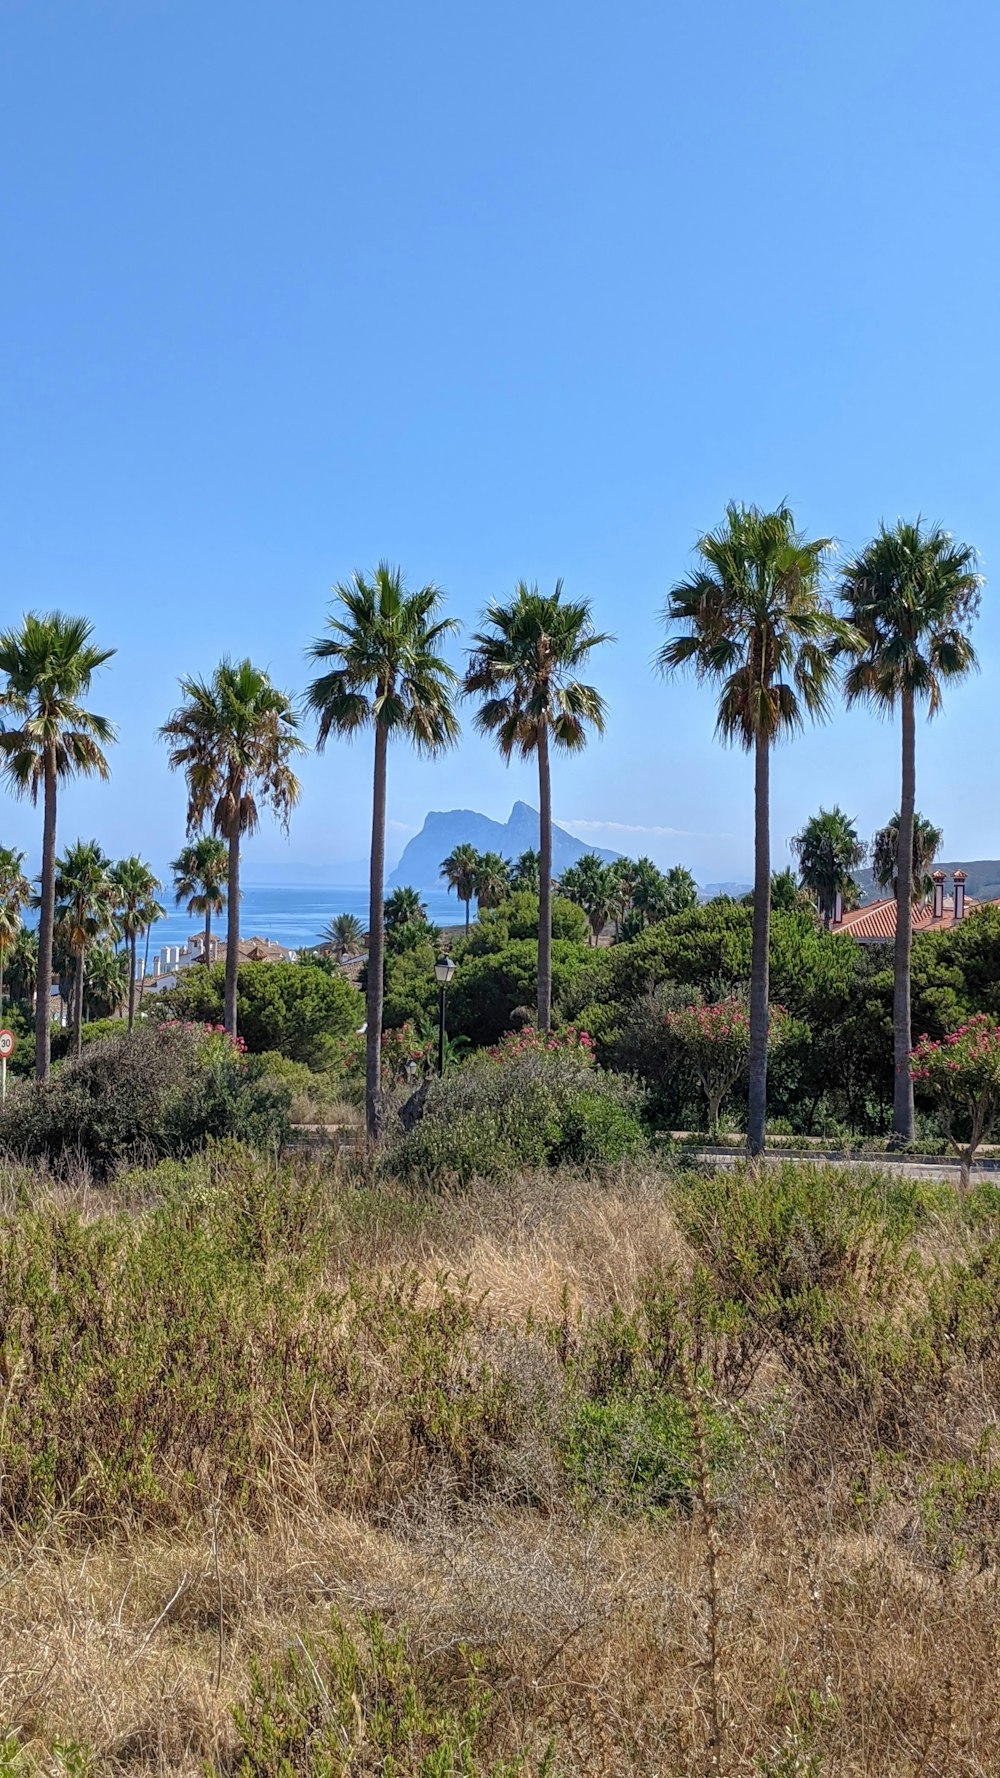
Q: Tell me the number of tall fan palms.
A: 6